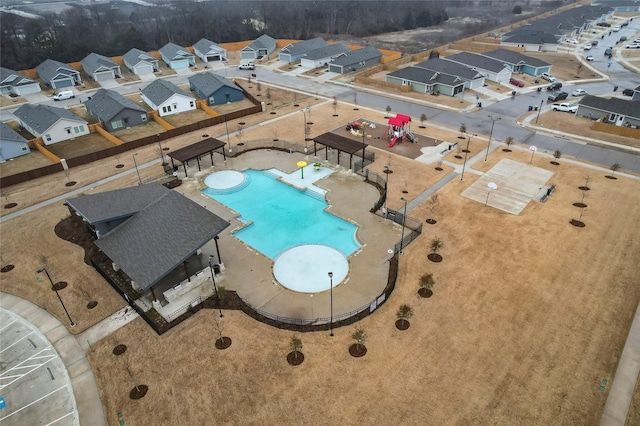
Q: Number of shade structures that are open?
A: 2